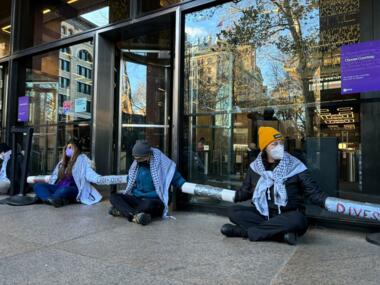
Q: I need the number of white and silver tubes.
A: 4